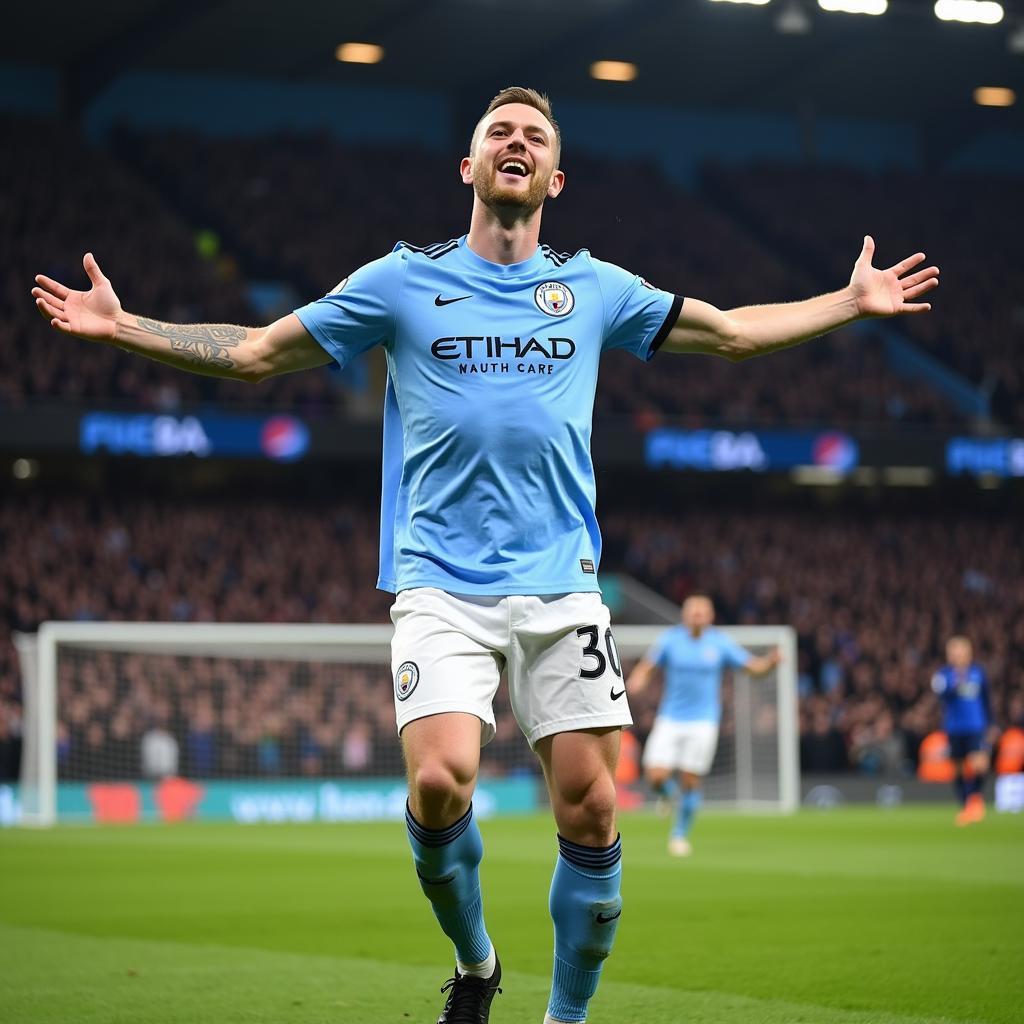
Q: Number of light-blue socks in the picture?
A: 4